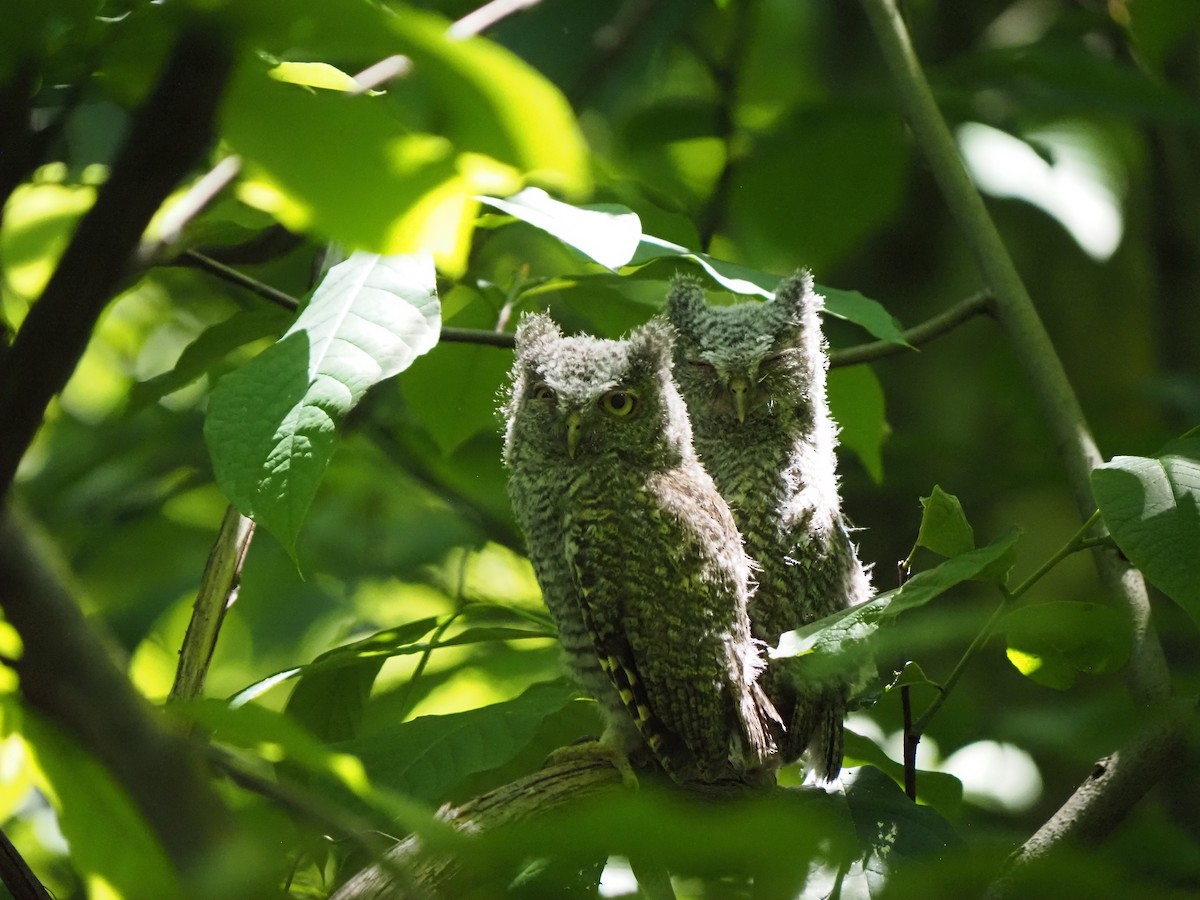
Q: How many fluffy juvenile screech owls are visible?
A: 2